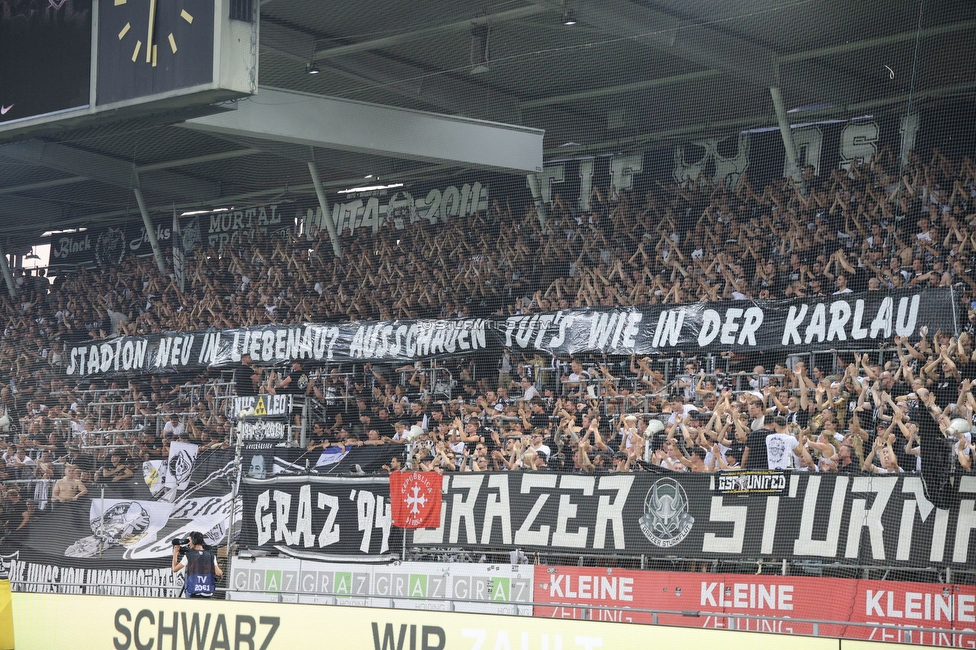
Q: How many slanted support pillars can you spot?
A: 5